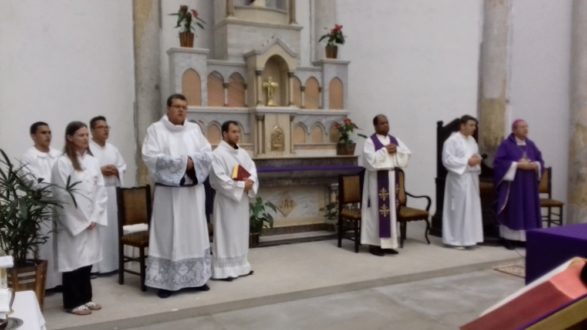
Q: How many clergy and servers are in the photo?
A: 8